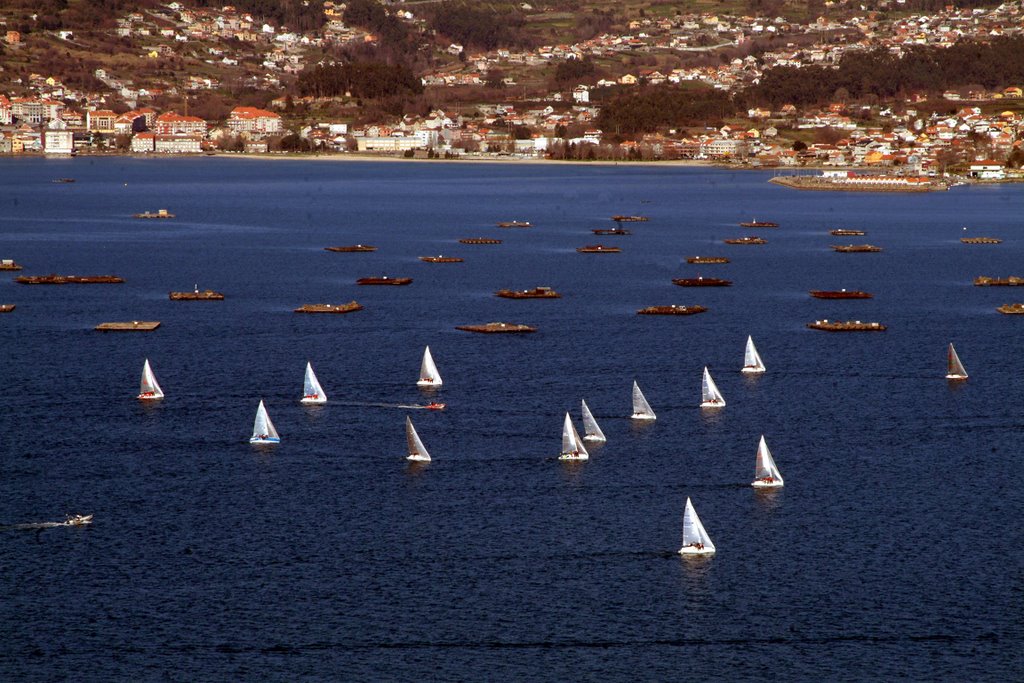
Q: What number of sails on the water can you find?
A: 13